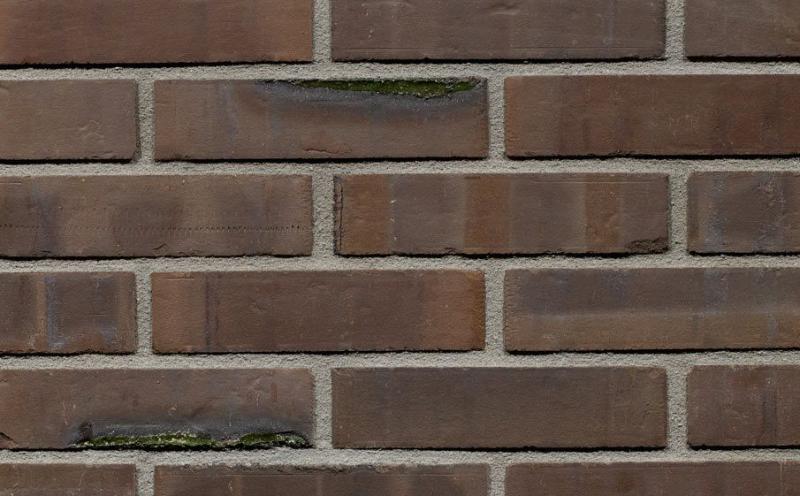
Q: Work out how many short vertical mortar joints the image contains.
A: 12